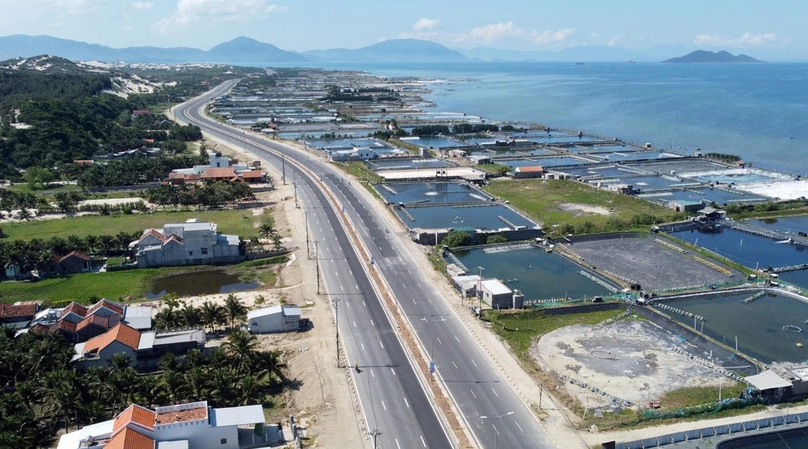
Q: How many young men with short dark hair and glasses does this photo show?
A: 0